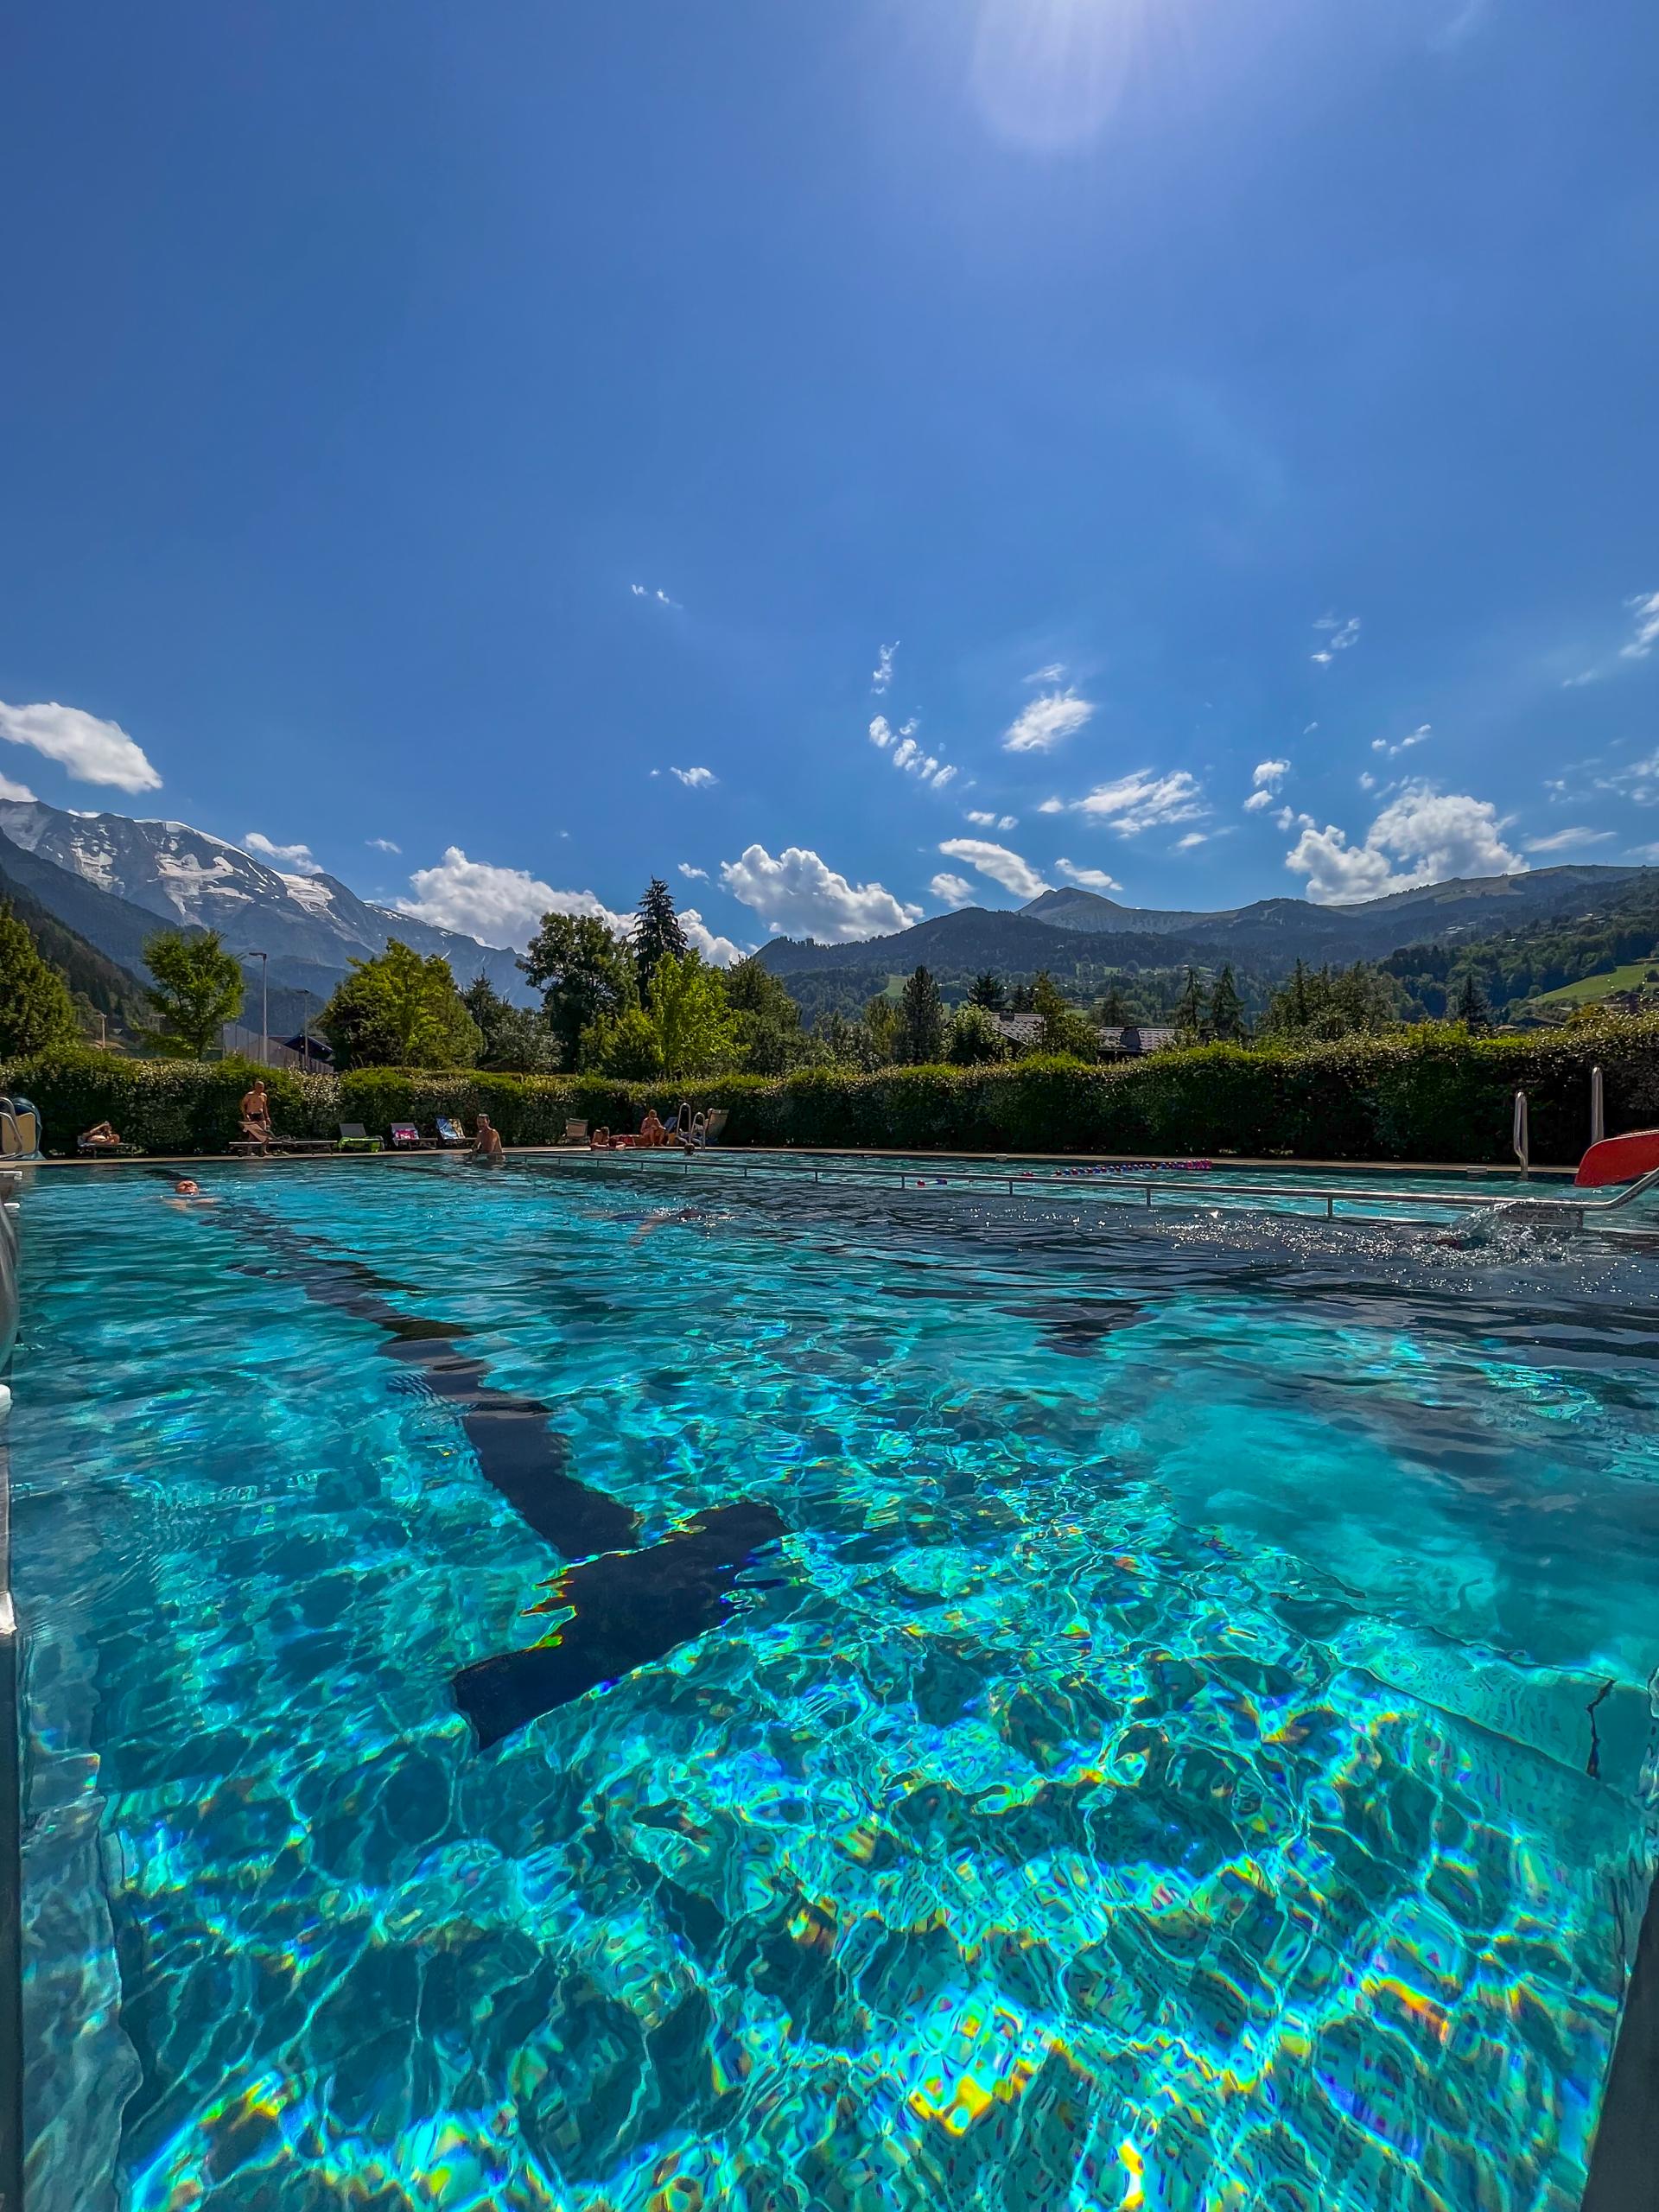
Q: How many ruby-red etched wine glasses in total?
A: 0